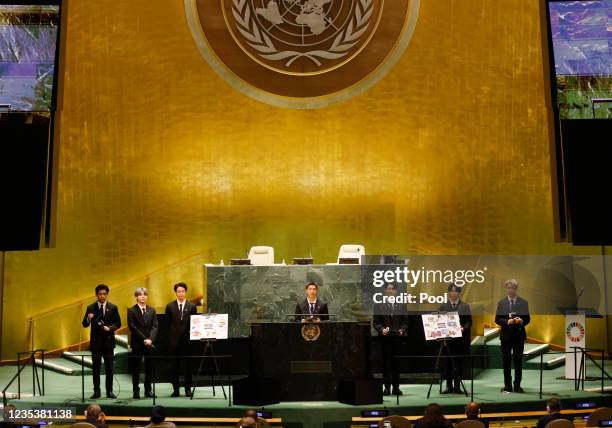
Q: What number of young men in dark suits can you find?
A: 7